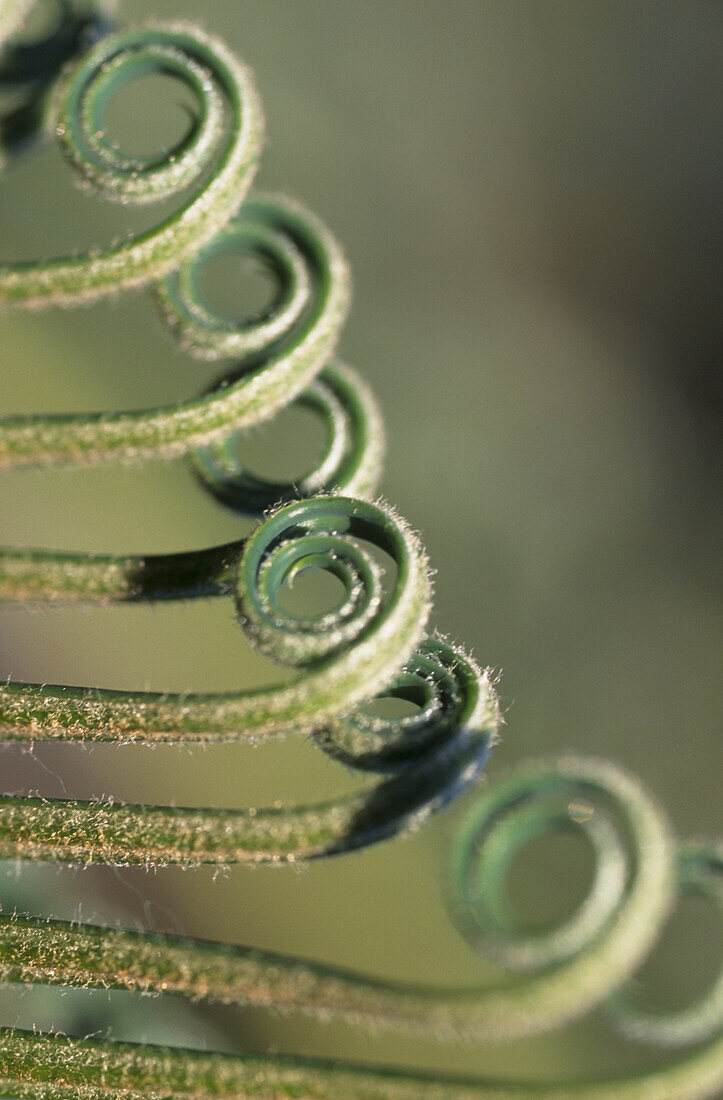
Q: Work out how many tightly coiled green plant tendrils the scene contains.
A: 7